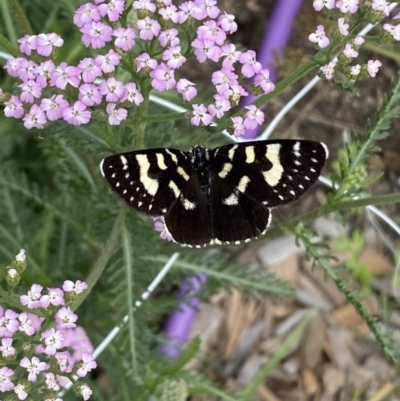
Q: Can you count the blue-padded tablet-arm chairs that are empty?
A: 0